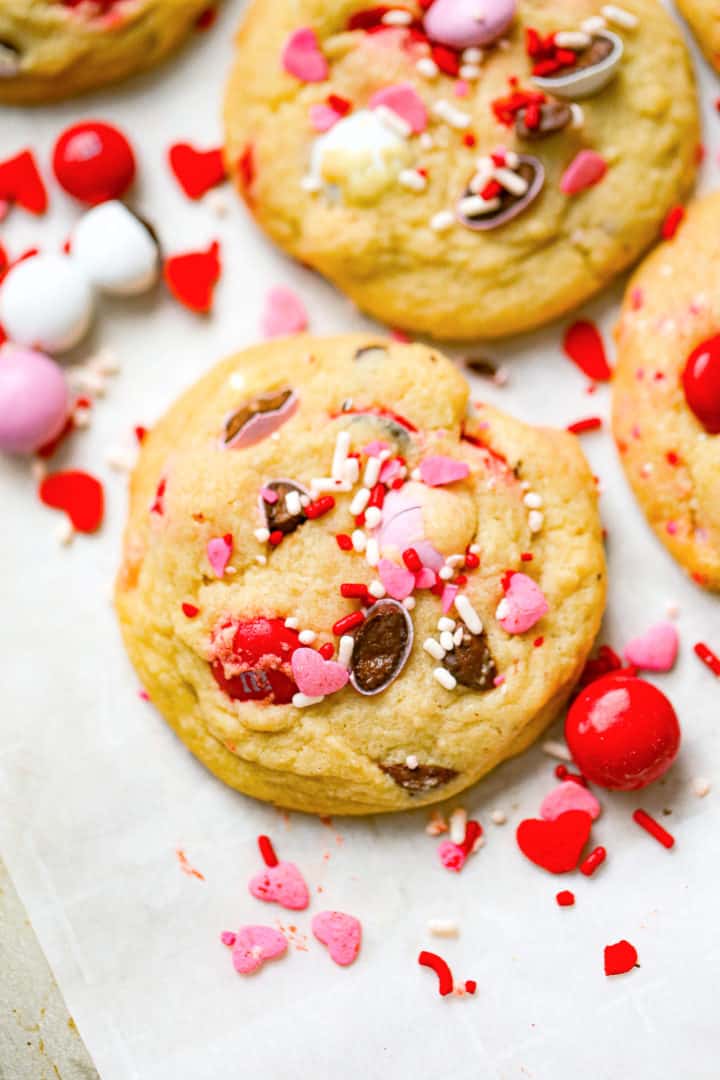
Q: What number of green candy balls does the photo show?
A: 0